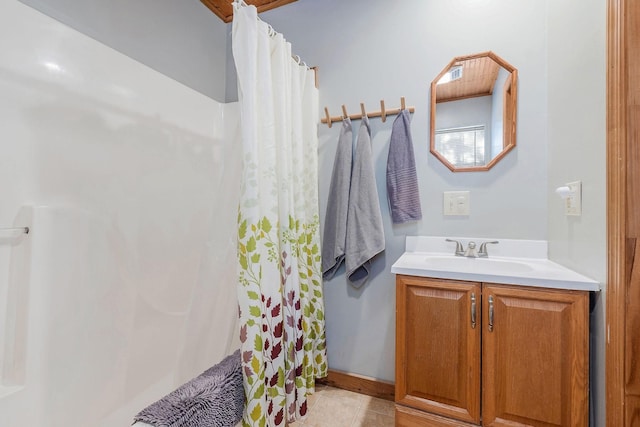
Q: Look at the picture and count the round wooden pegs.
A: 5